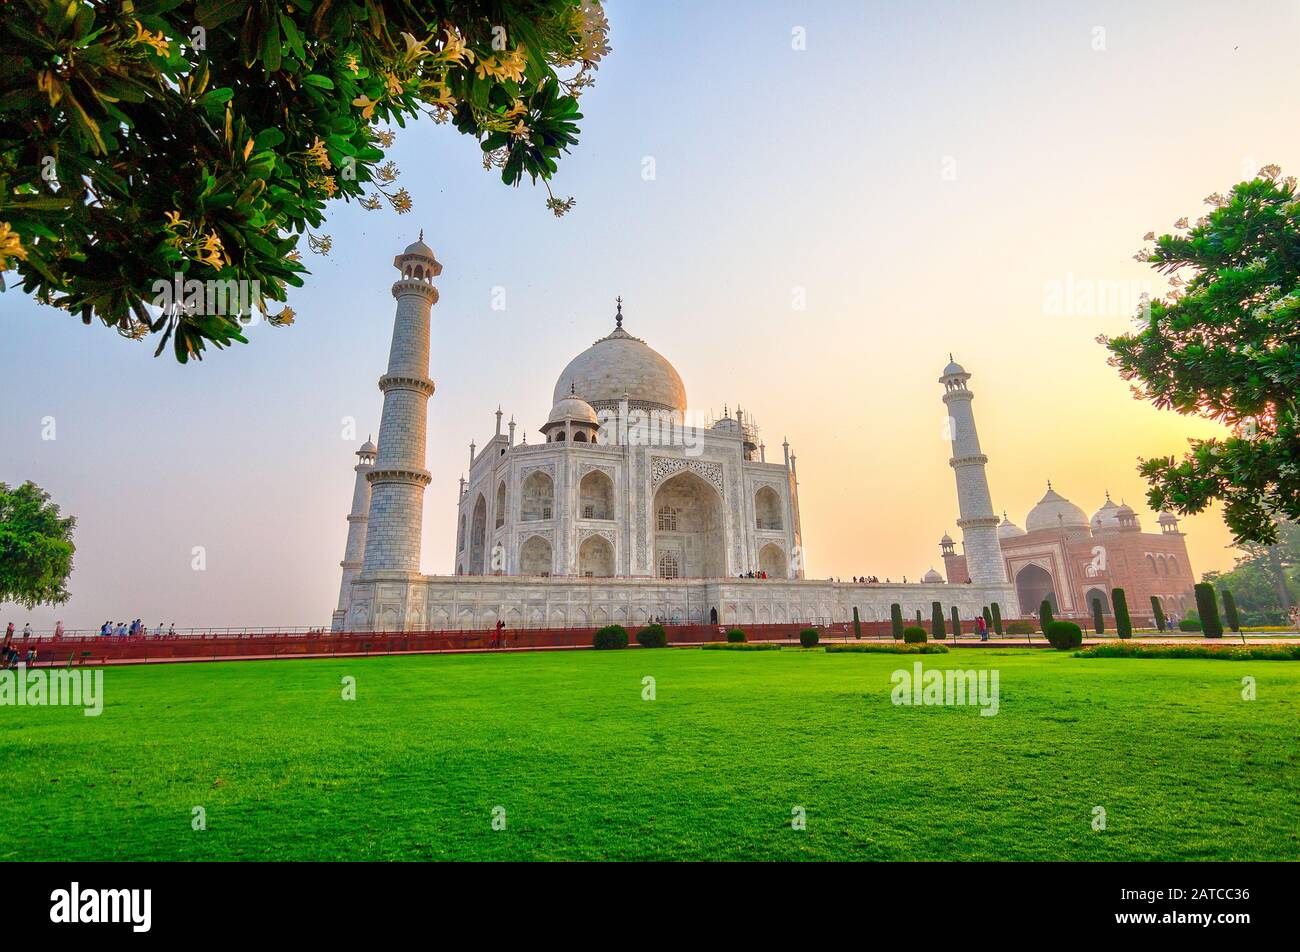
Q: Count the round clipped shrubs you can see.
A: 6